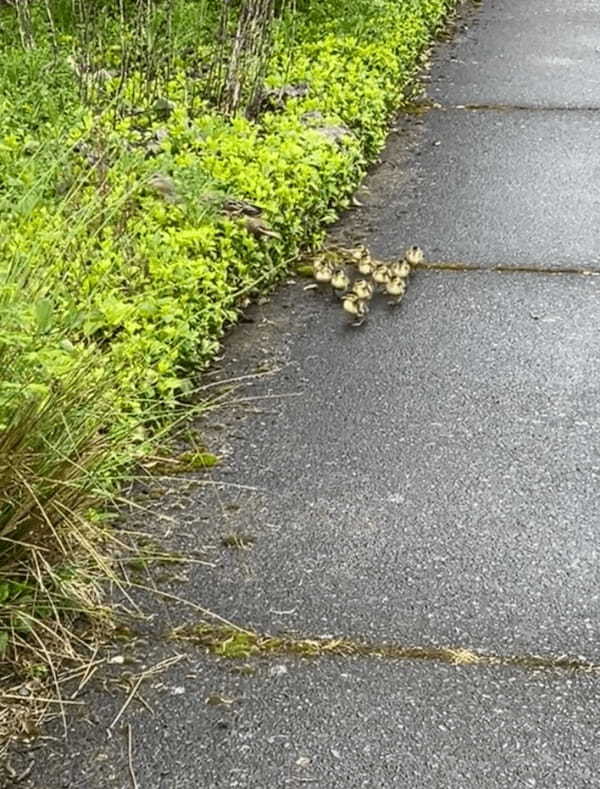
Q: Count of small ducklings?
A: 10